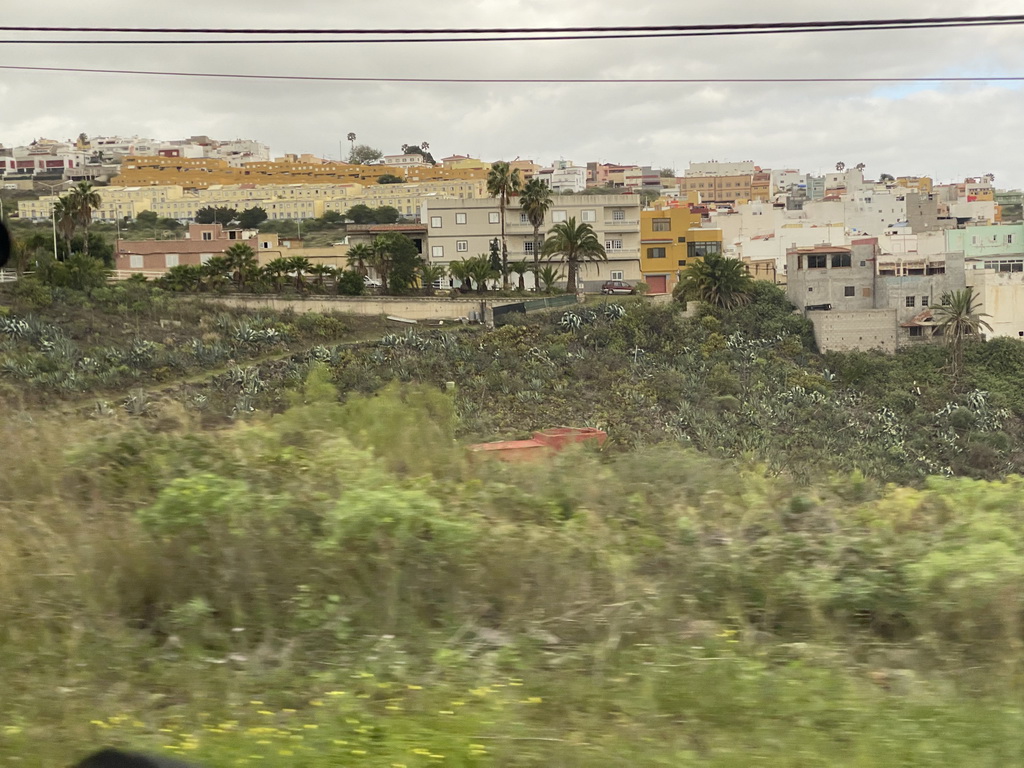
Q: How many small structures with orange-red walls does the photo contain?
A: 1